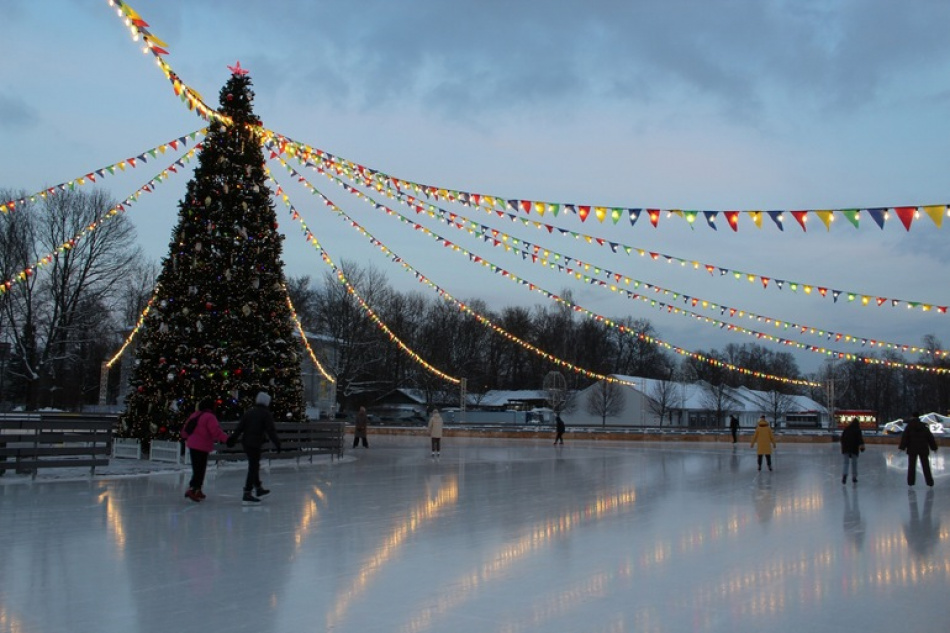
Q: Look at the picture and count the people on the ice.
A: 9